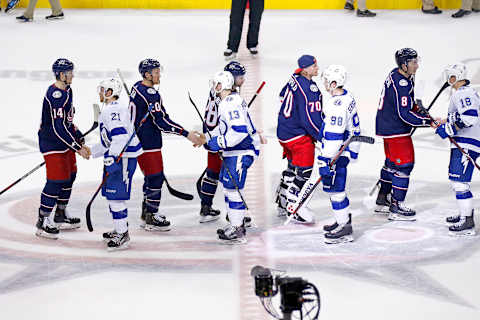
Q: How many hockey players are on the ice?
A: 9